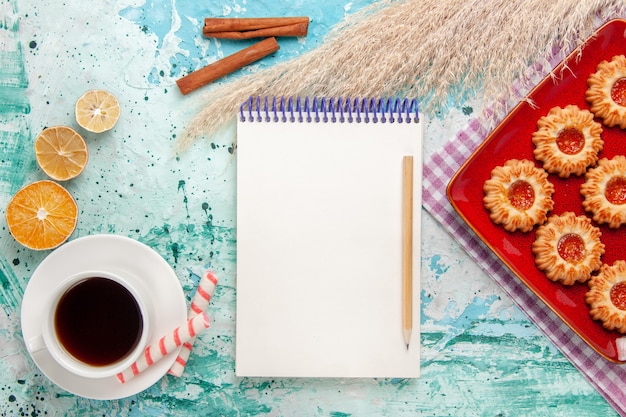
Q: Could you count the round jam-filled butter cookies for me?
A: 6